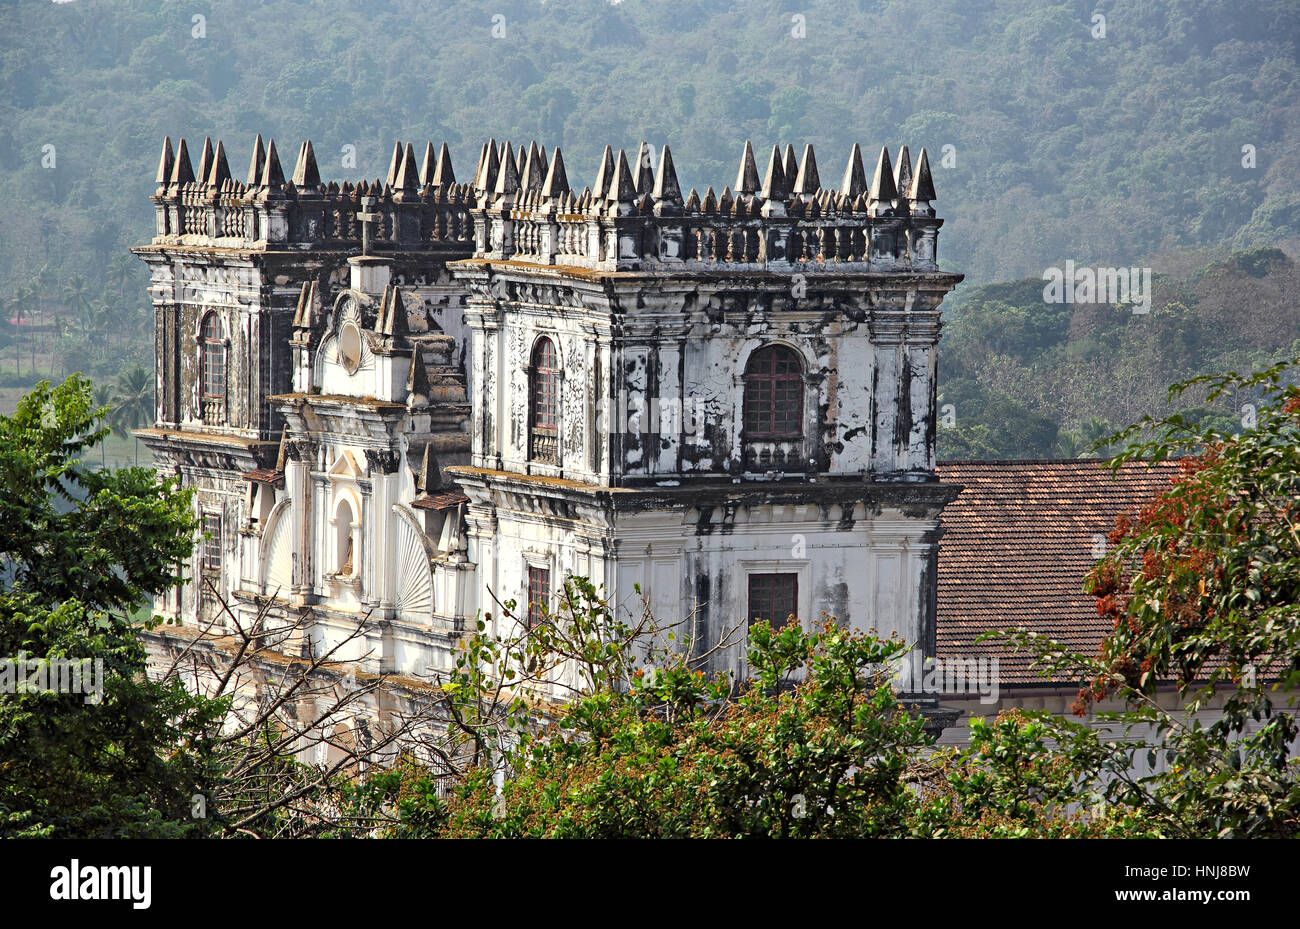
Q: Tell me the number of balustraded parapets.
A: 2